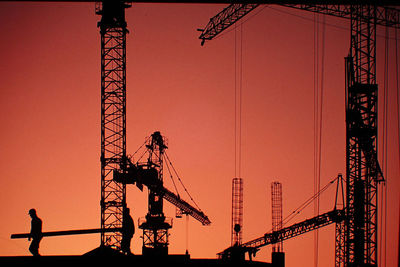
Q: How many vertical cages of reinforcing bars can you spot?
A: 2